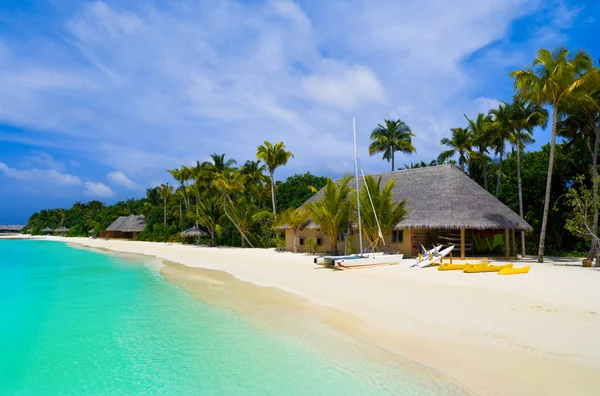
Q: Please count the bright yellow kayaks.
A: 3